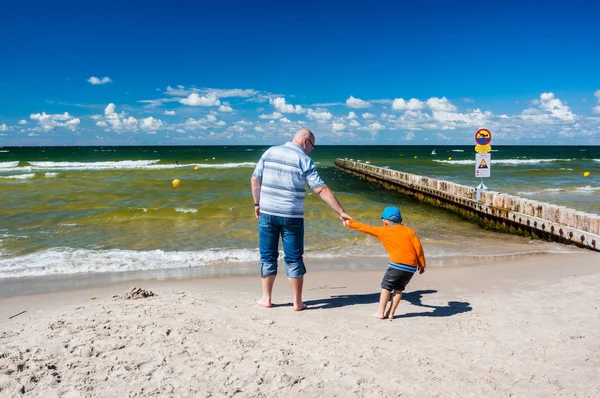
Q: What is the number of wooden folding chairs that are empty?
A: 0